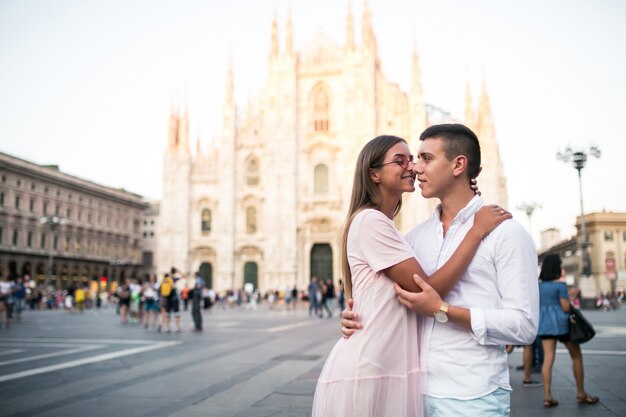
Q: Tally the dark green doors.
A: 3